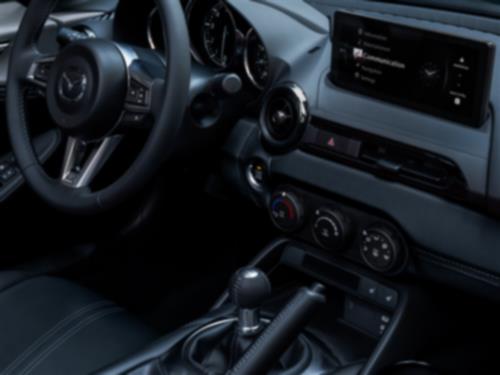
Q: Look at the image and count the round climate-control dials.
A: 3